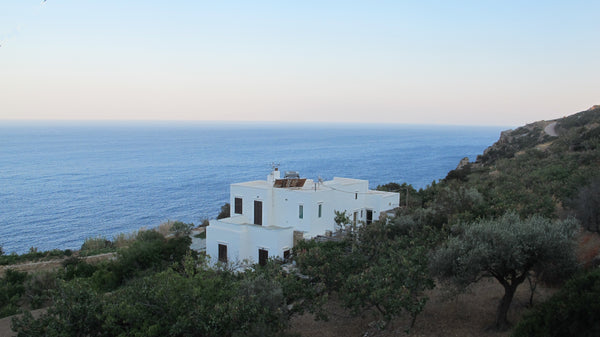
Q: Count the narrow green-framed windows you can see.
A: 2